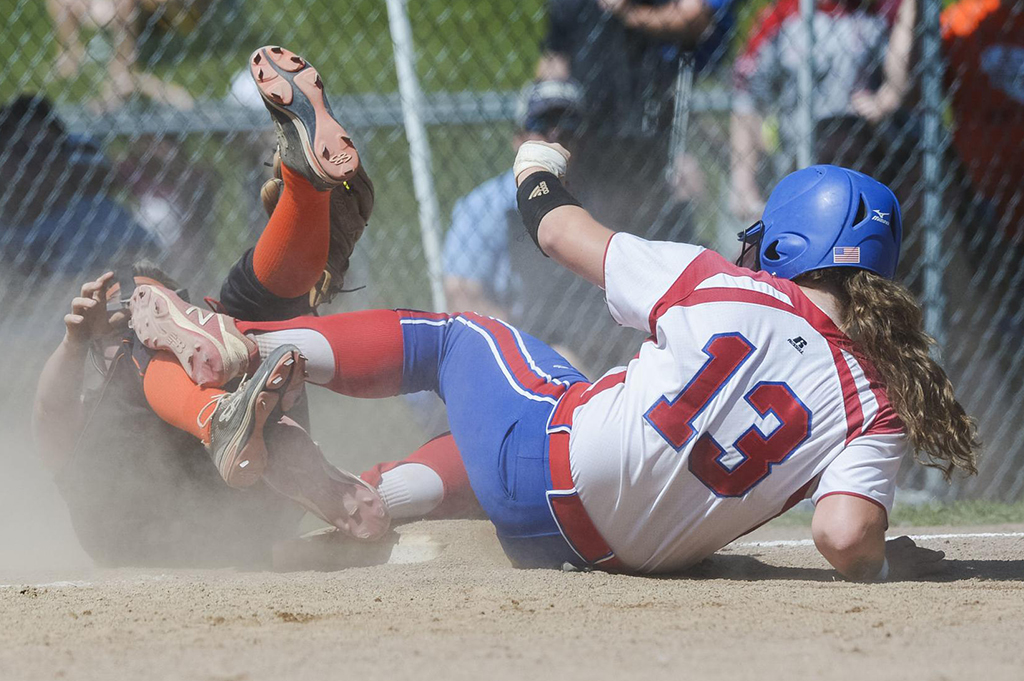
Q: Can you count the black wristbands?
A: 1